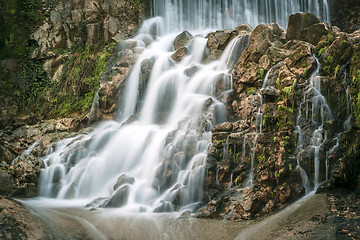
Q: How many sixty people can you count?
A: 0